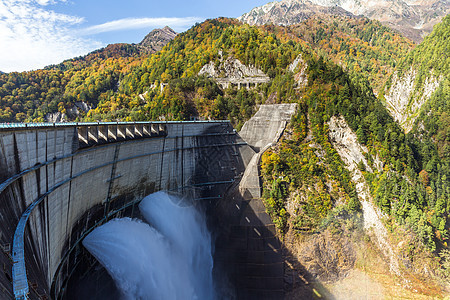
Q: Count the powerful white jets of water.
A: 2